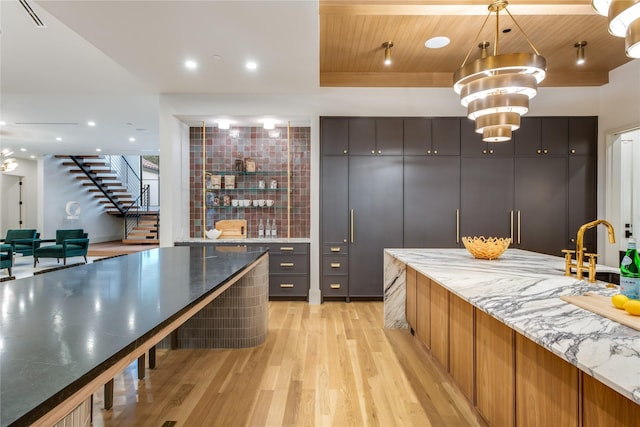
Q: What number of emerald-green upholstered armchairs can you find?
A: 3